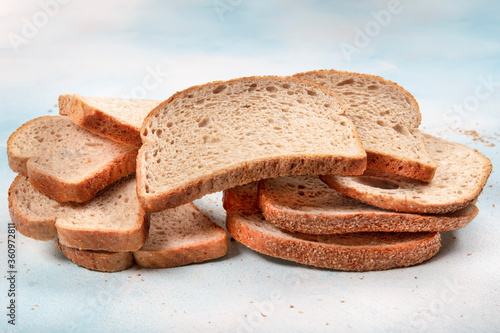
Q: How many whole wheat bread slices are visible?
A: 9